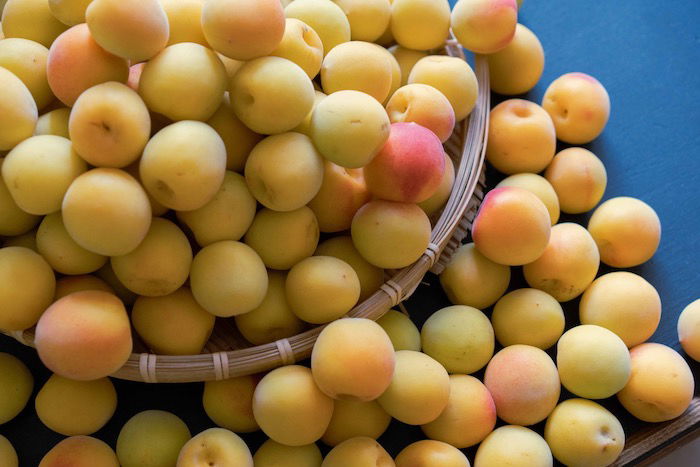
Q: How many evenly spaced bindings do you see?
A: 5